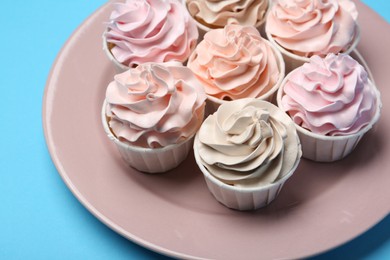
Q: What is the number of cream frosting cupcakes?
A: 7